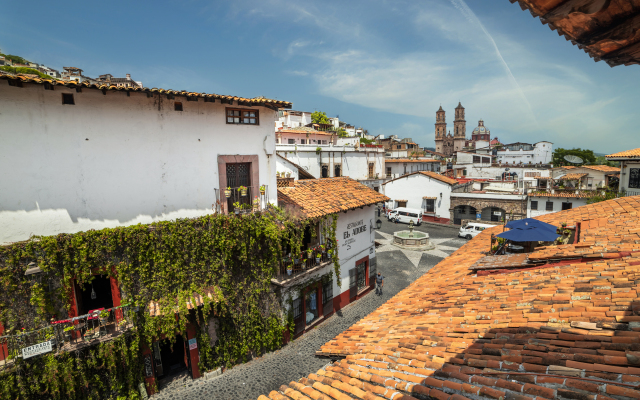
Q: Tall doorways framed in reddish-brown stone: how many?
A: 1